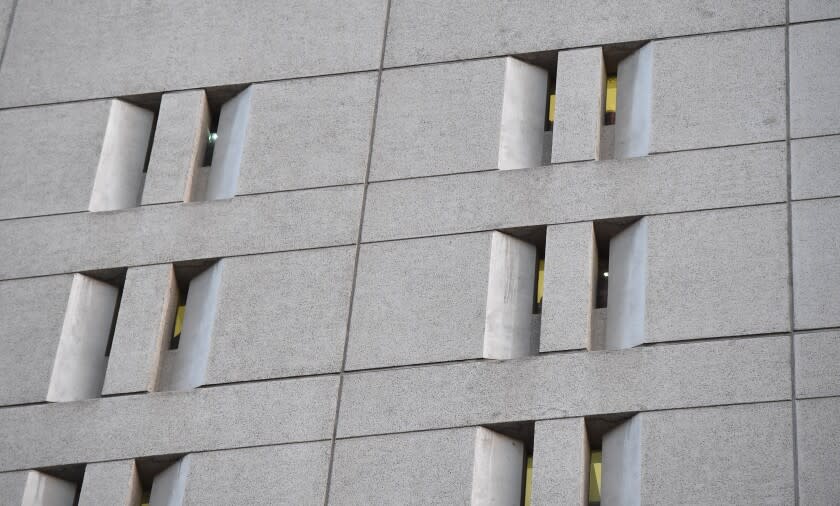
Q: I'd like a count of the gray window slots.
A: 12